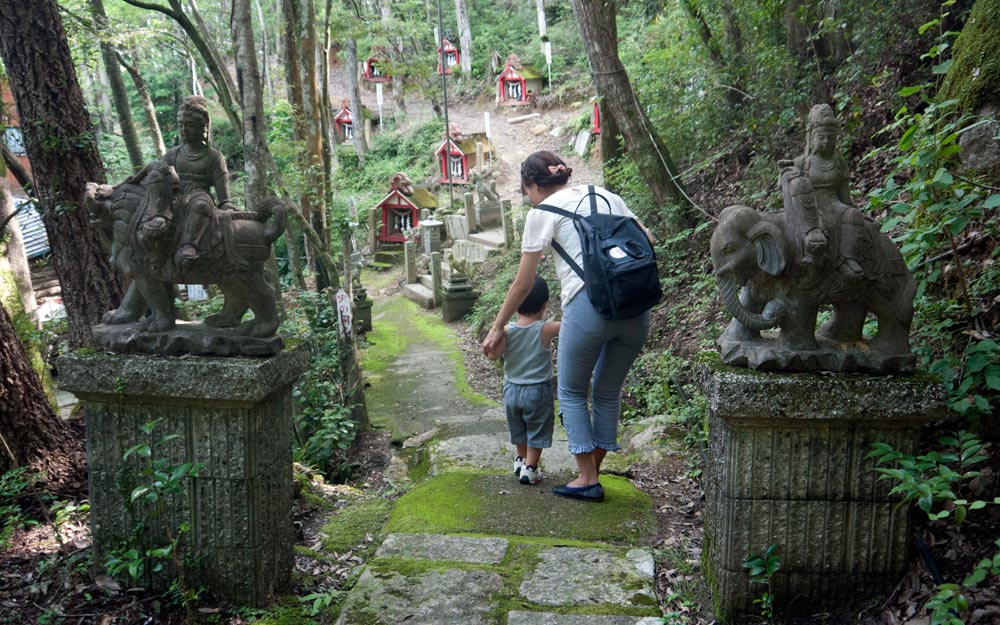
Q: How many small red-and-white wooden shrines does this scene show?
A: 7